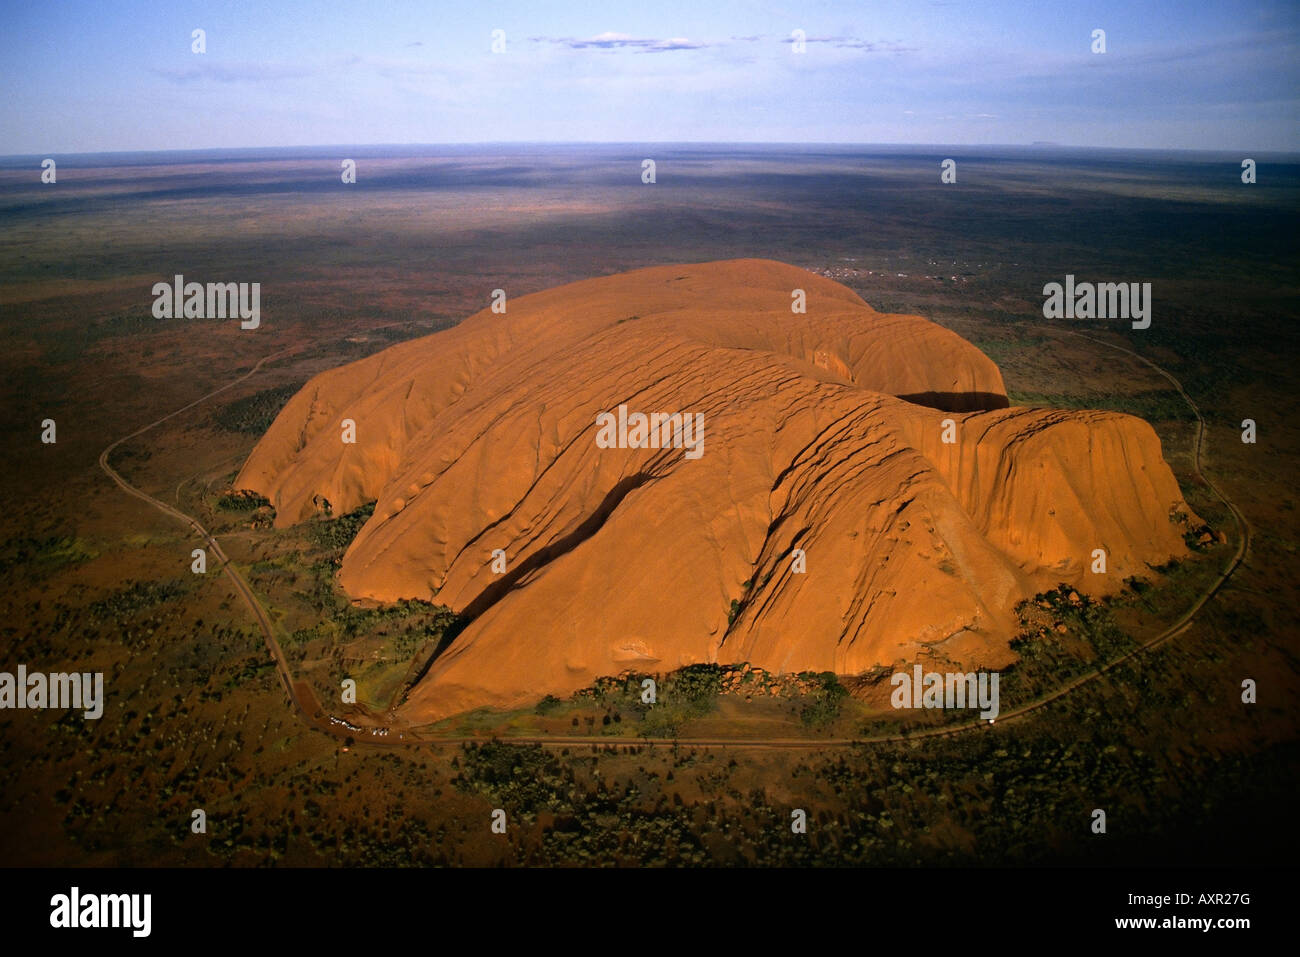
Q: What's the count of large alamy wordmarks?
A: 6